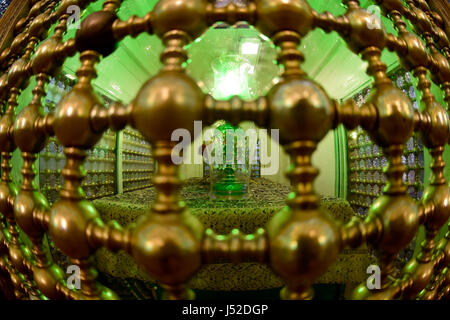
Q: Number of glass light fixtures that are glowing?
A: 1